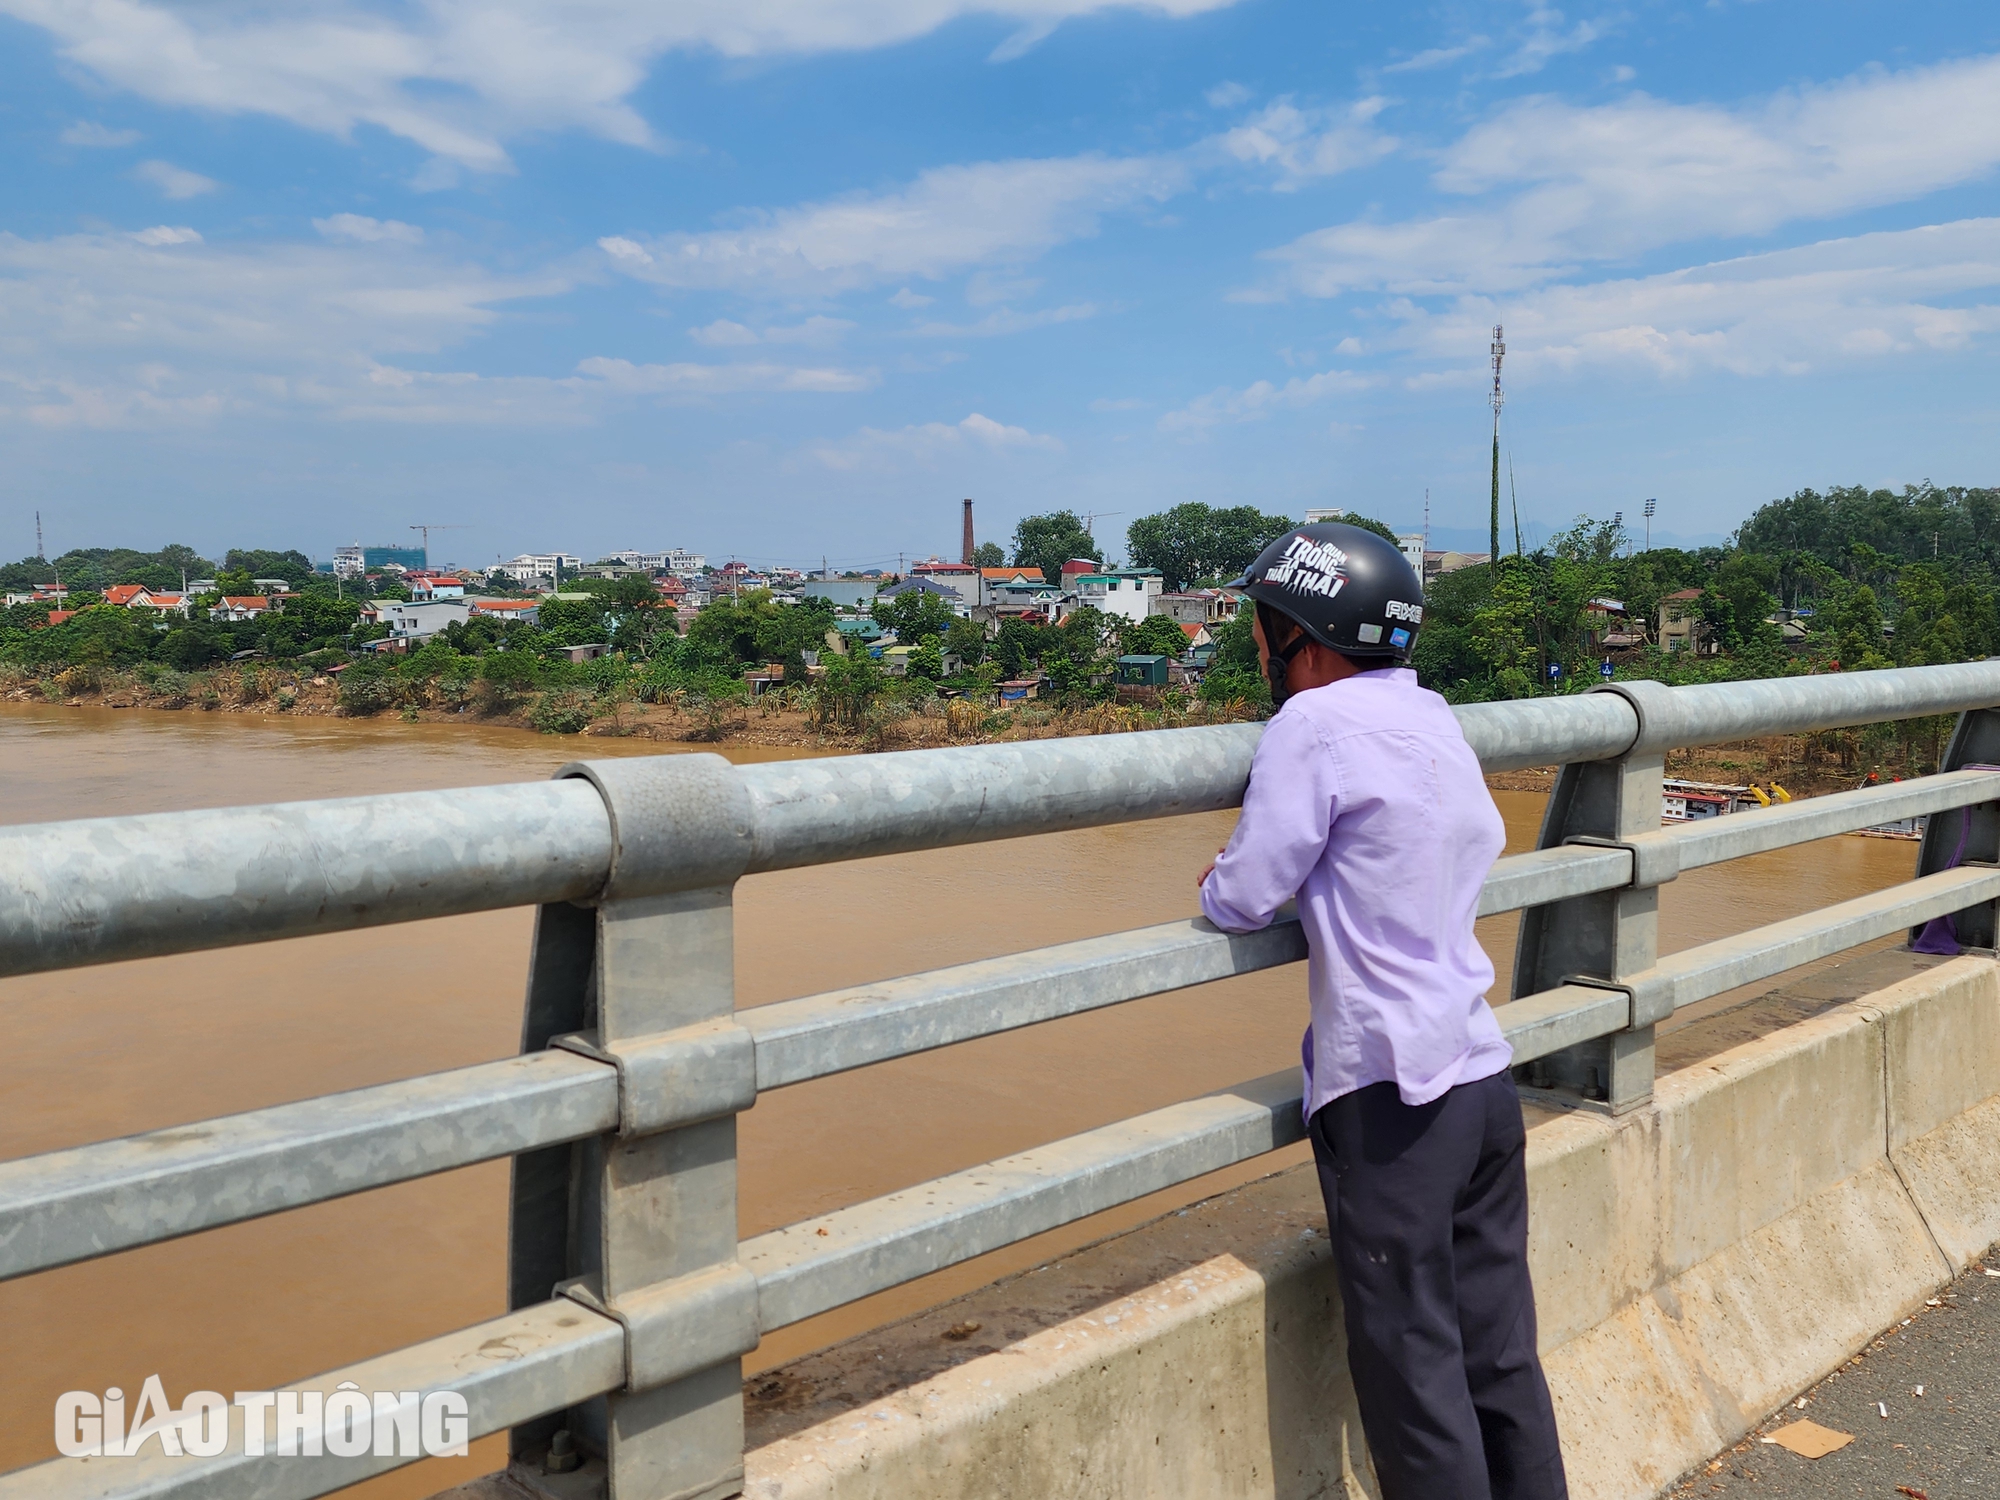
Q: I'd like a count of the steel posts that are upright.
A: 3